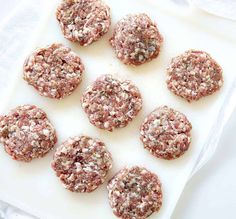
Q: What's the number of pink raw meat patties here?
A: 9